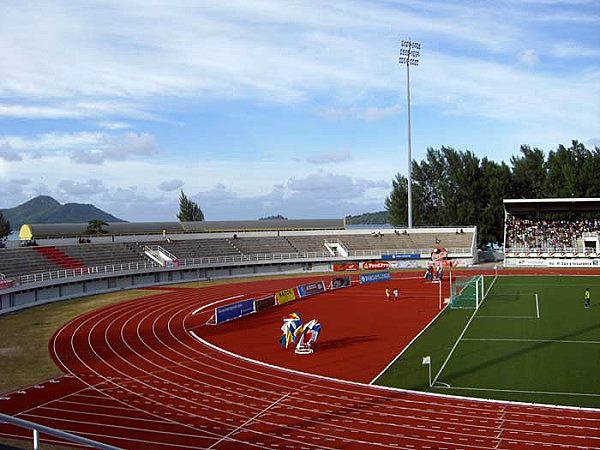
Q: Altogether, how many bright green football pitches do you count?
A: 1